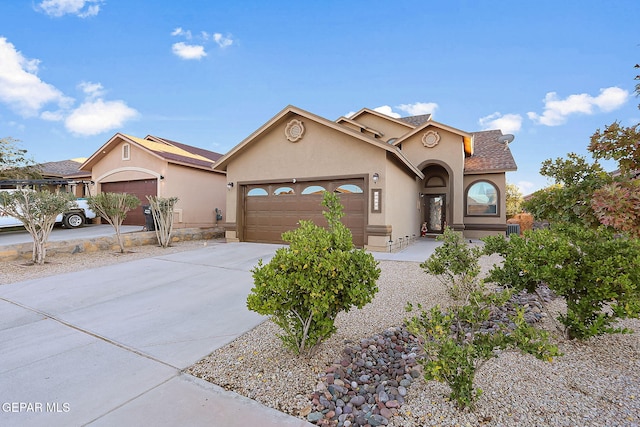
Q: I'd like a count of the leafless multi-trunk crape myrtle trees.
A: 3